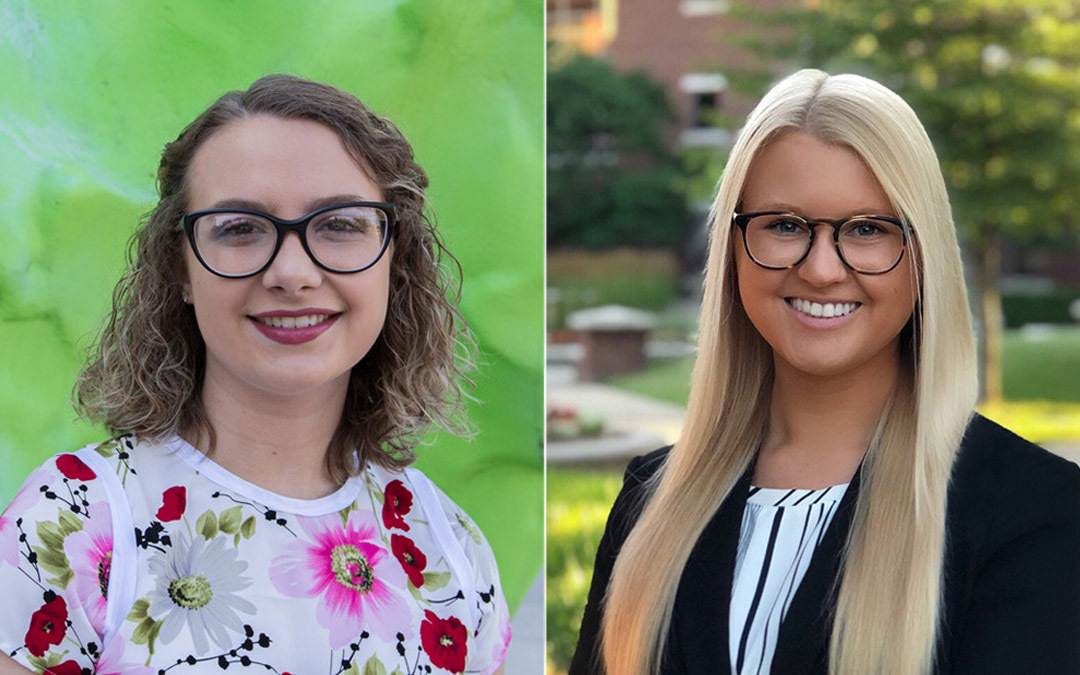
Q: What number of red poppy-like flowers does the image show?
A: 7